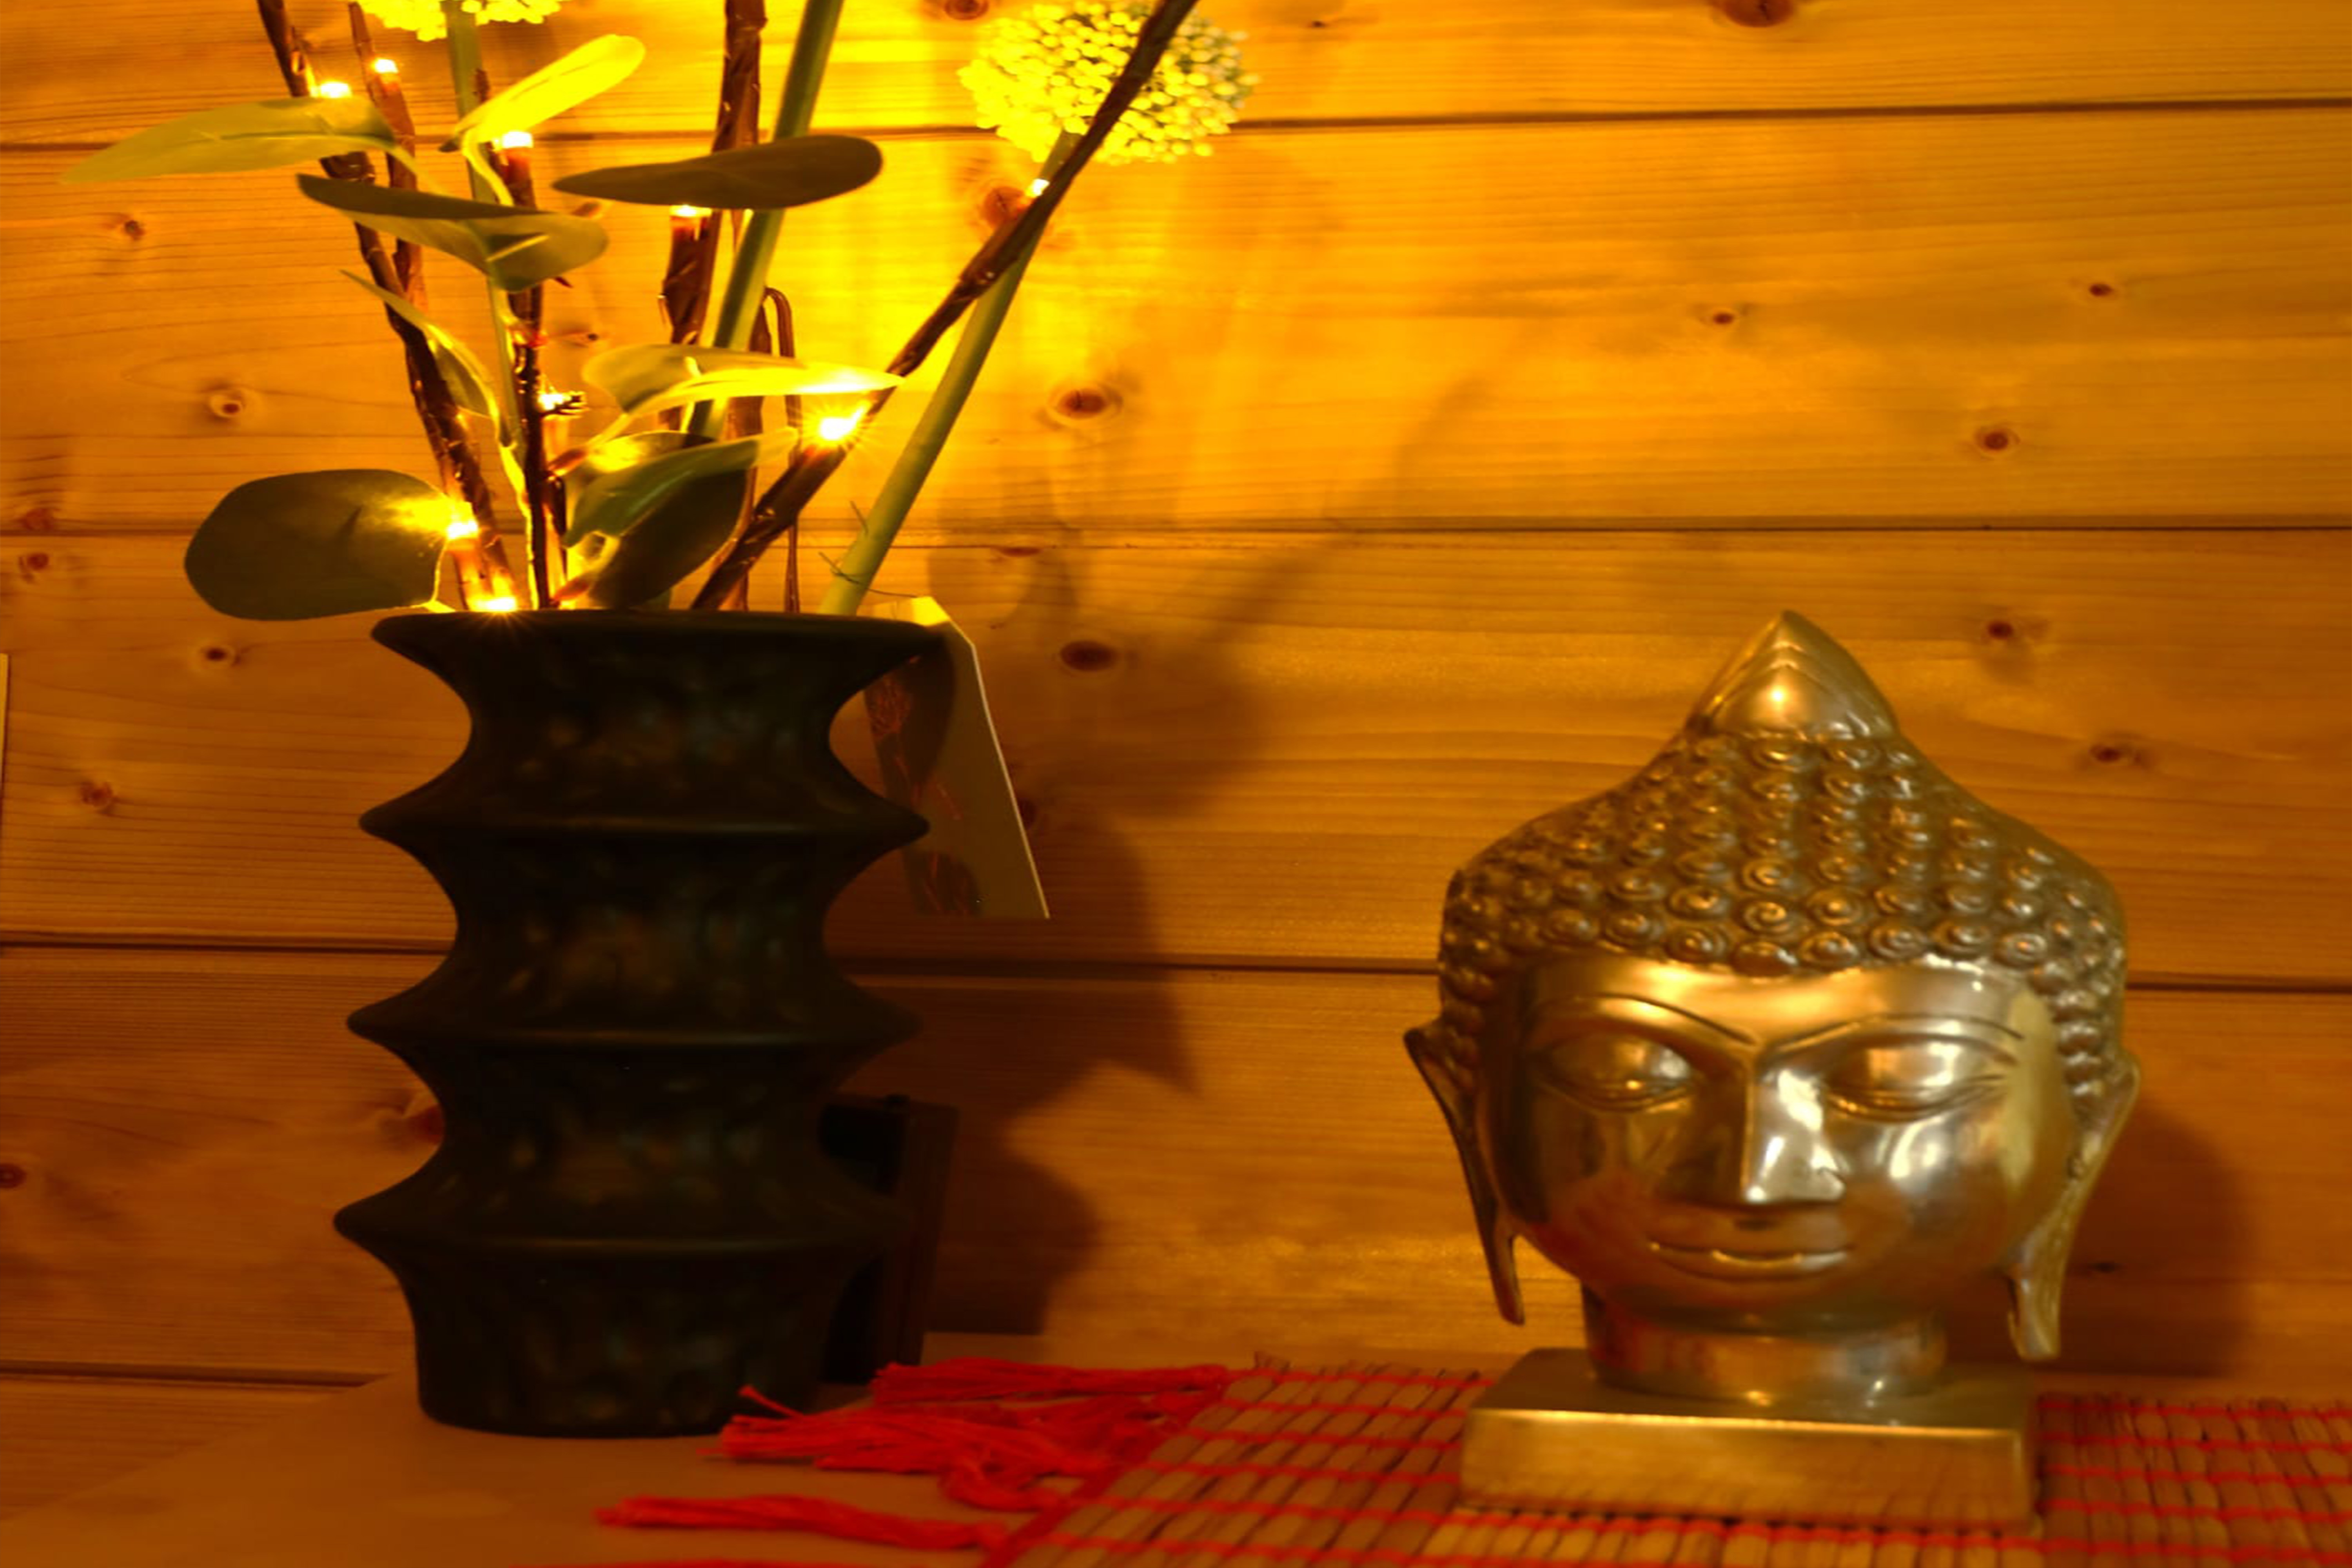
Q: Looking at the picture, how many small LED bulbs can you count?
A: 9